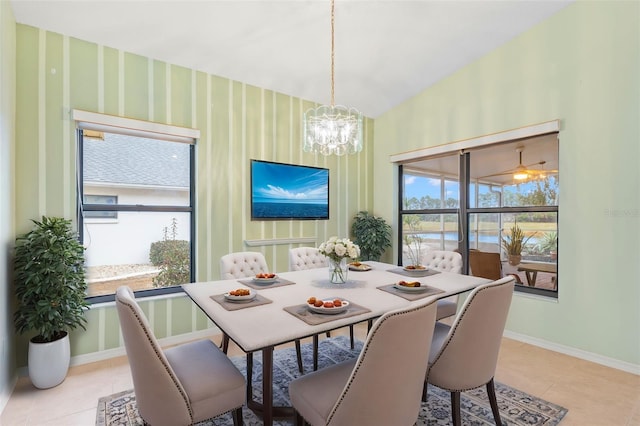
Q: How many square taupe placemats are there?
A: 5